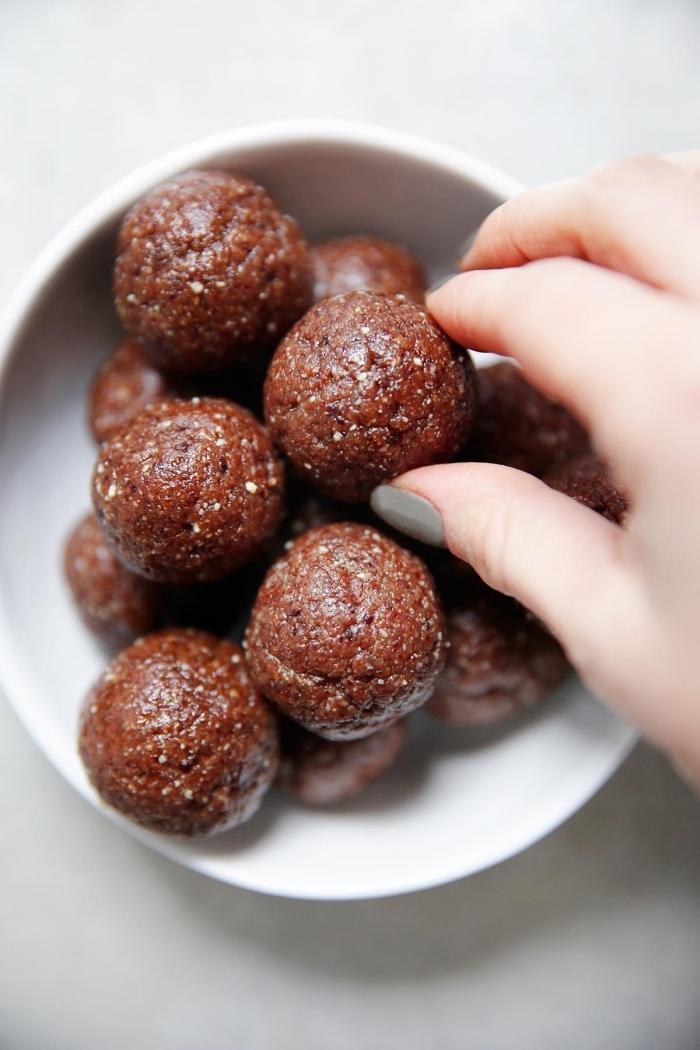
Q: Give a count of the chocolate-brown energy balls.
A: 12